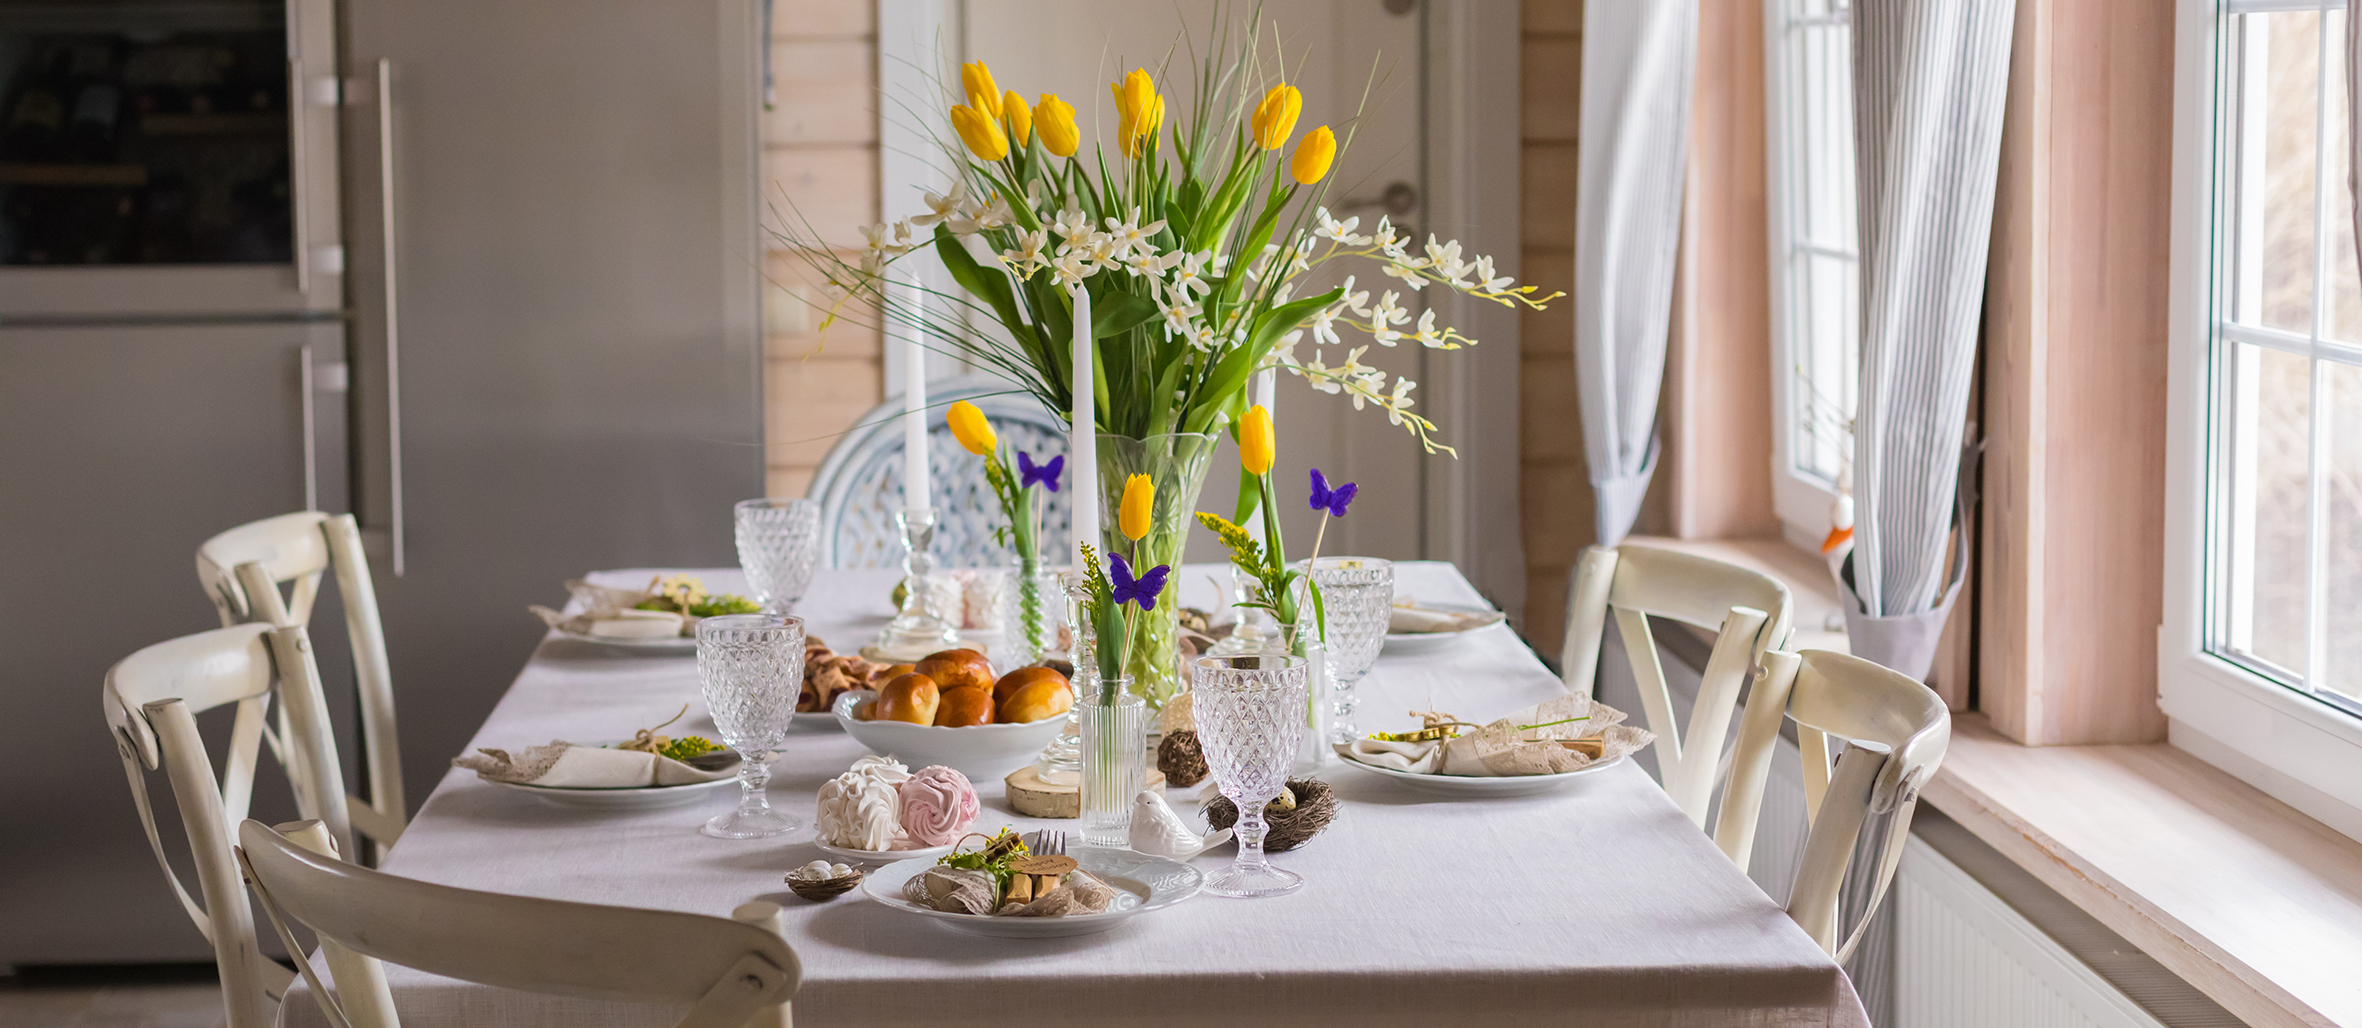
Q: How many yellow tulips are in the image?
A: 11